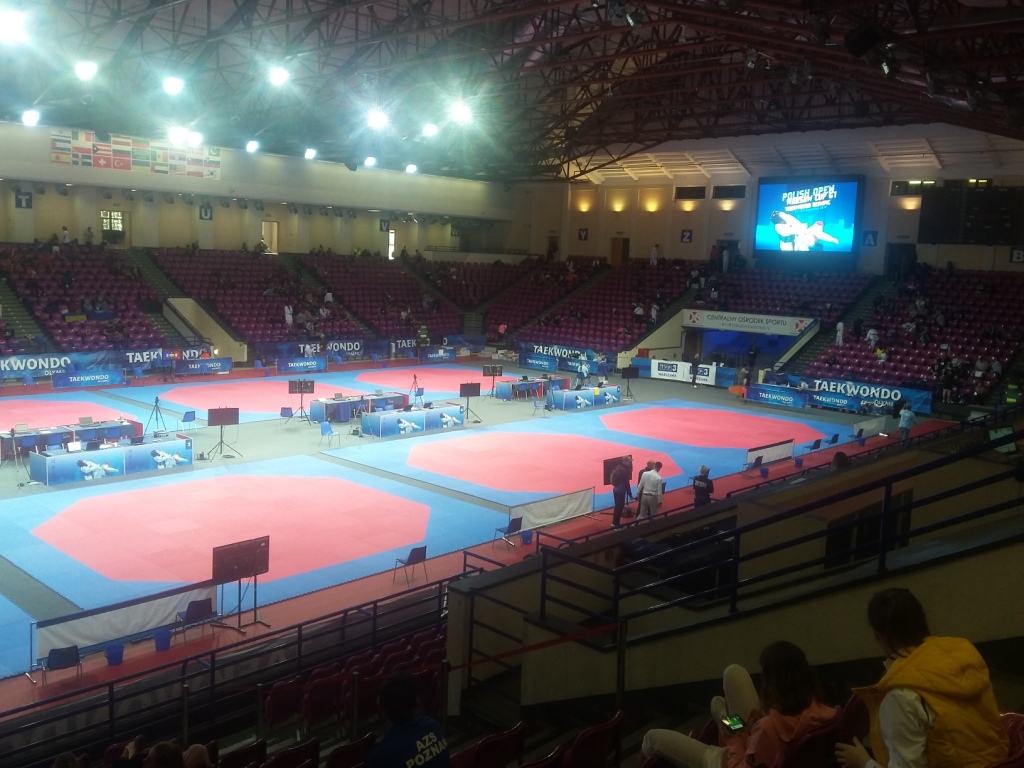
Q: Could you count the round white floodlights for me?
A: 14